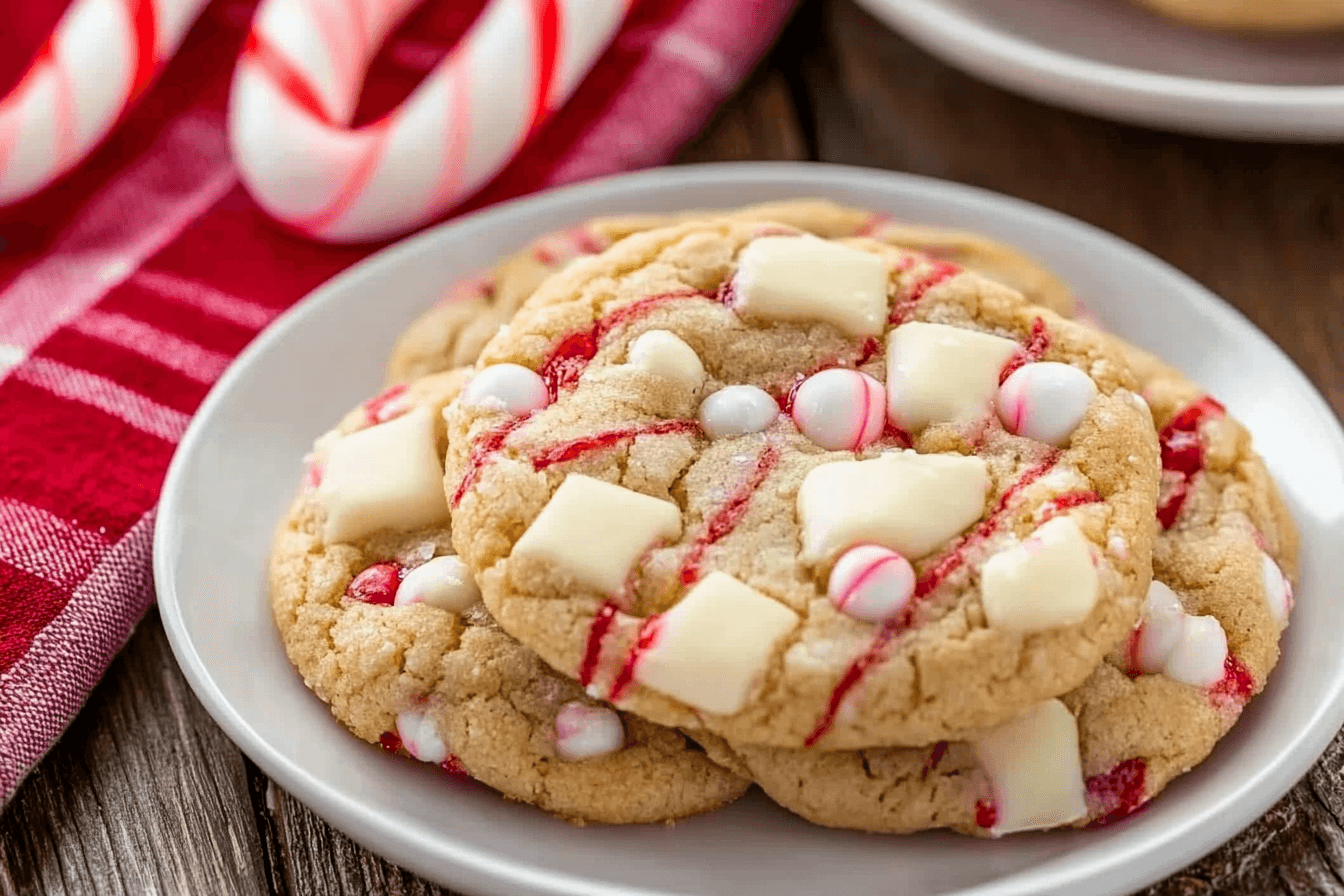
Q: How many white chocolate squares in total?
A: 8